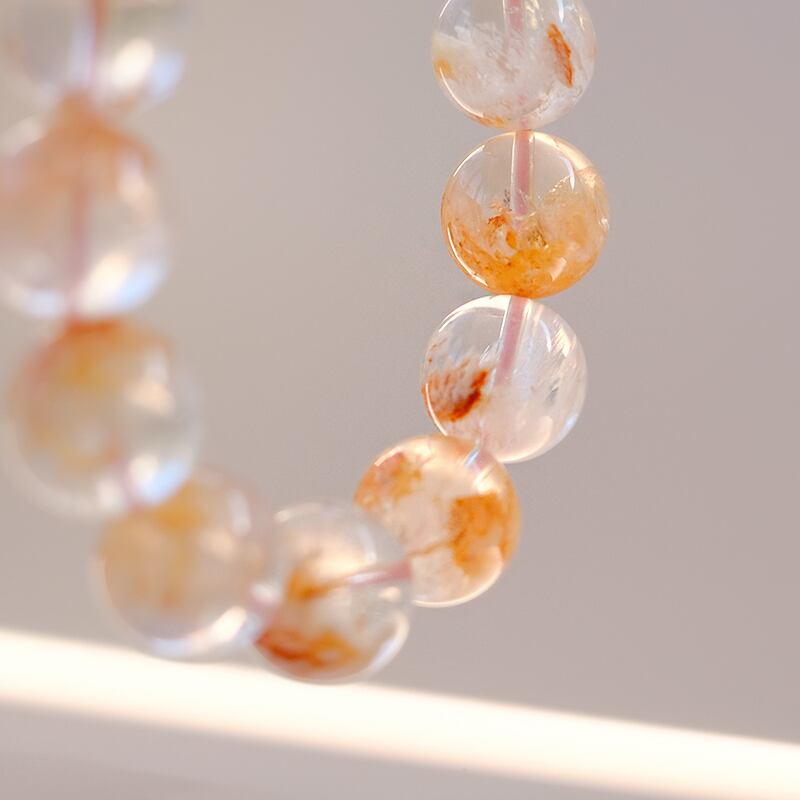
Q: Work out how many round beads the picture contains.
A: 9